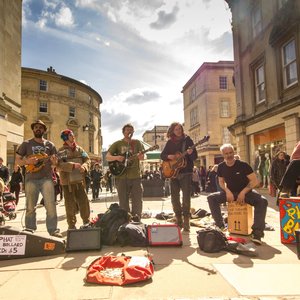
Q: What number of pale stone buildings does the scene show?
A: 5